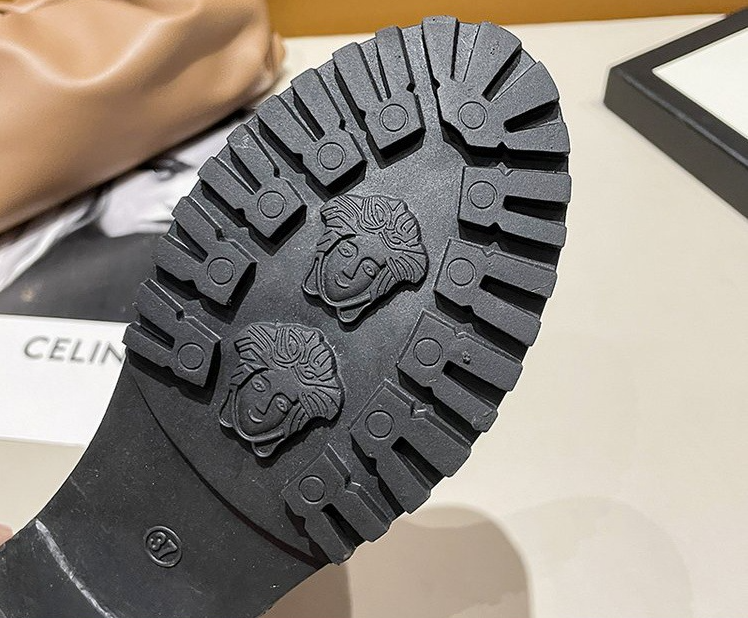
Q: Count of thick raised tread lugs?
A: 11